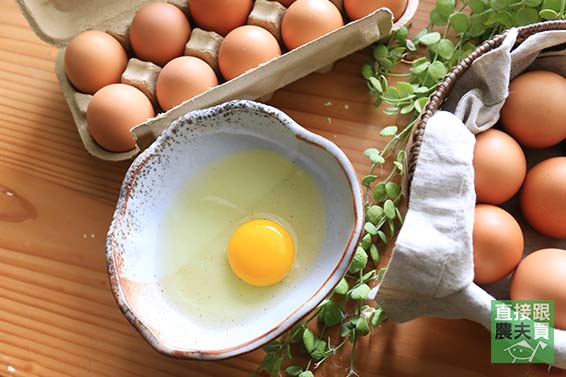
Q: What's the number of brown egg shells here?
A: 14